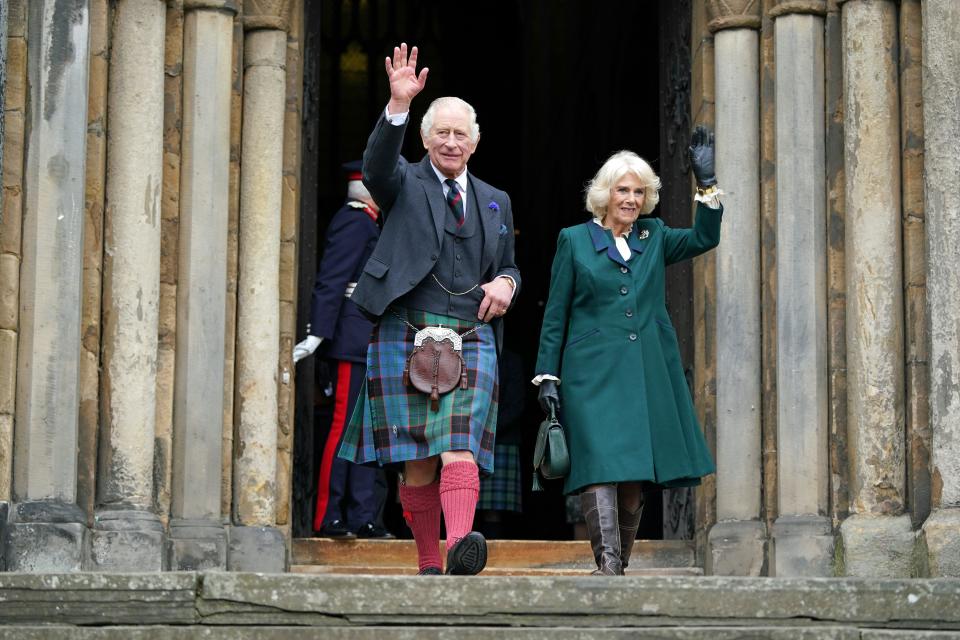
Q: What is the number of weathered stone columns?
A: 8